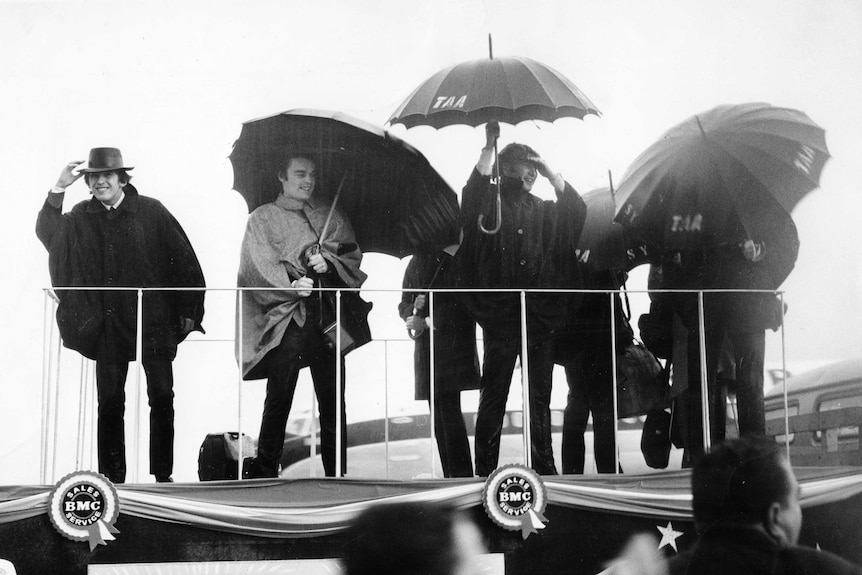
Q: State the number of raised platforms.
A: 1